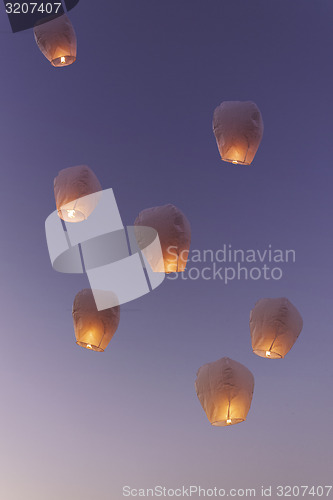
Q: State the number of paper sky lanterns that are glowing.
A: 7